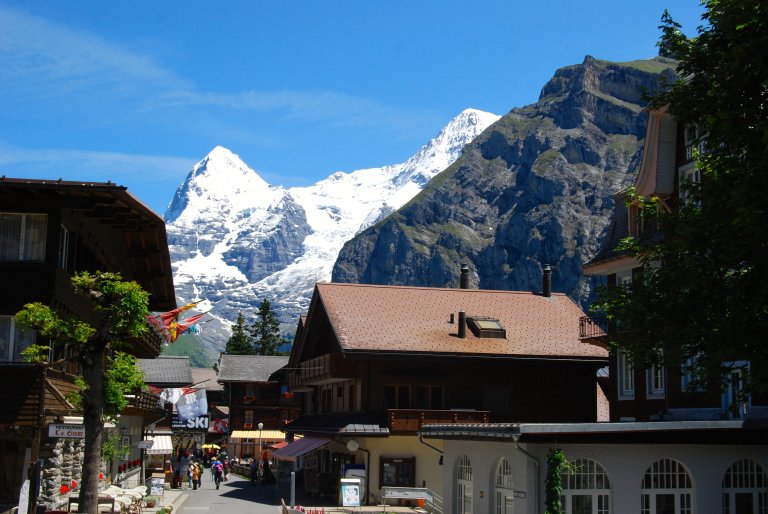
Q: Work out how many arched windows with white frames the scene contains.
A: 5